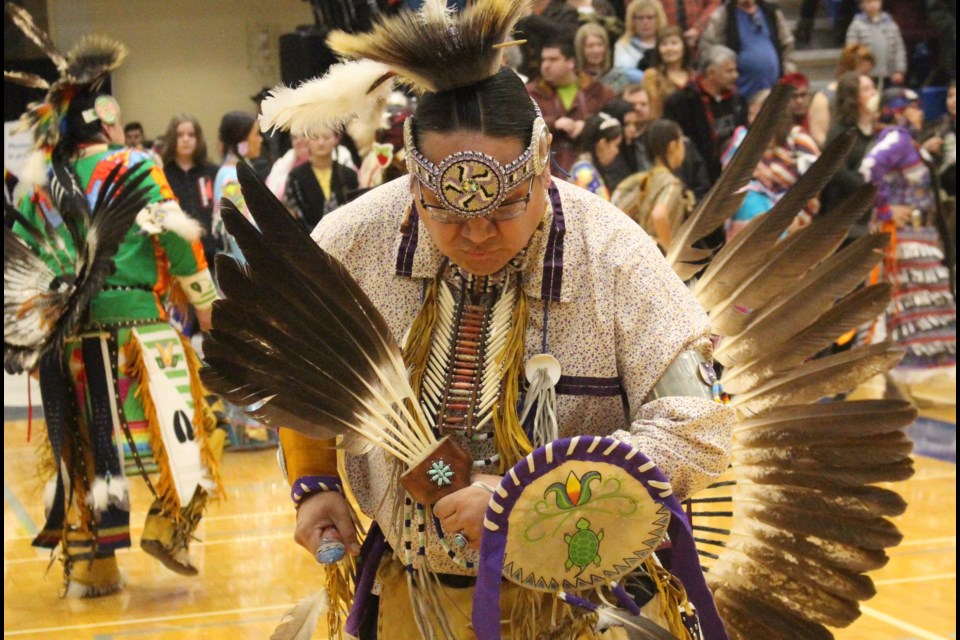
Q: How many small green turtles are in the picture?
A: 1